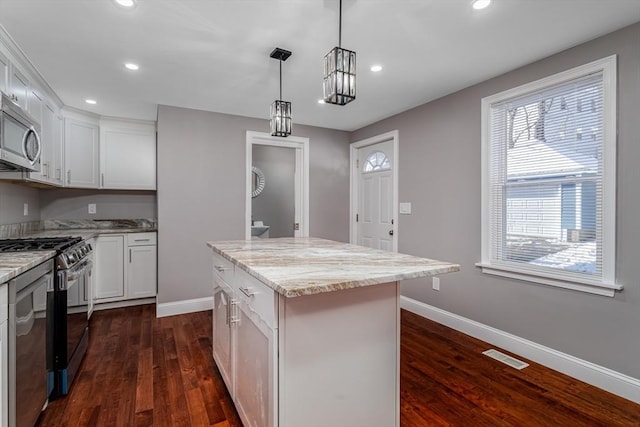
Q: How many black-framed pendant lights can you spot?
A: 2